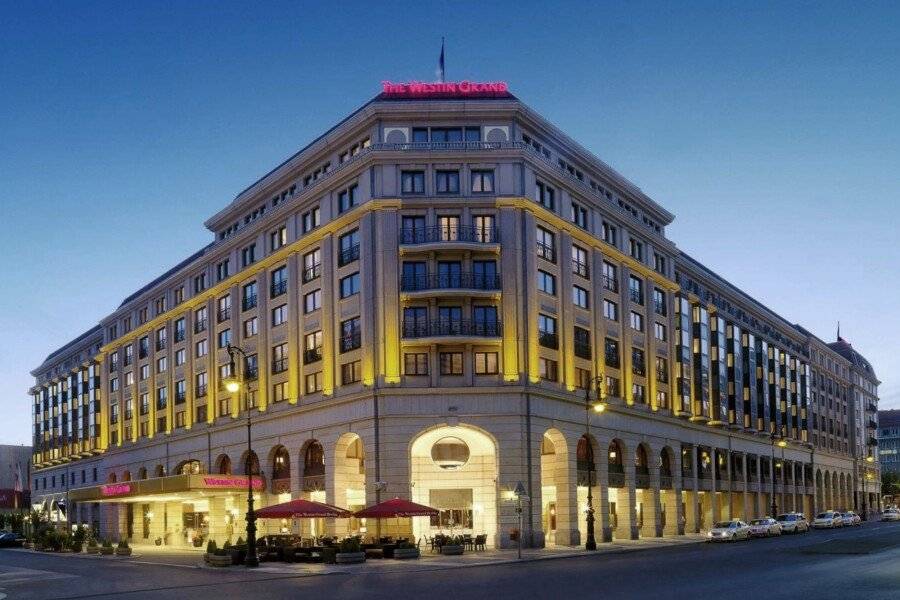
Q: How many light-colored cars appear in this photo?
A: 6